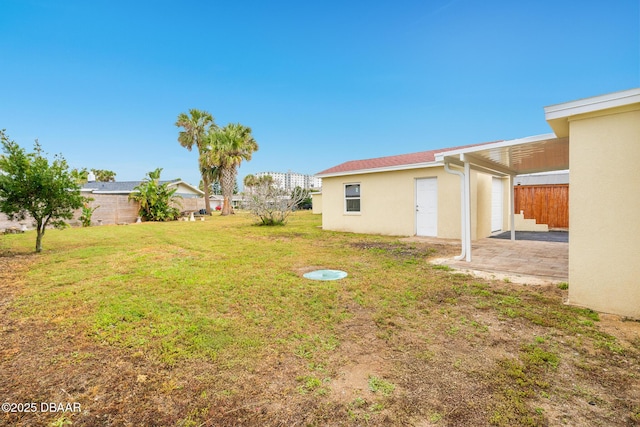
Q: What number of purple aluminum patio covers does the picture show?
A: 0